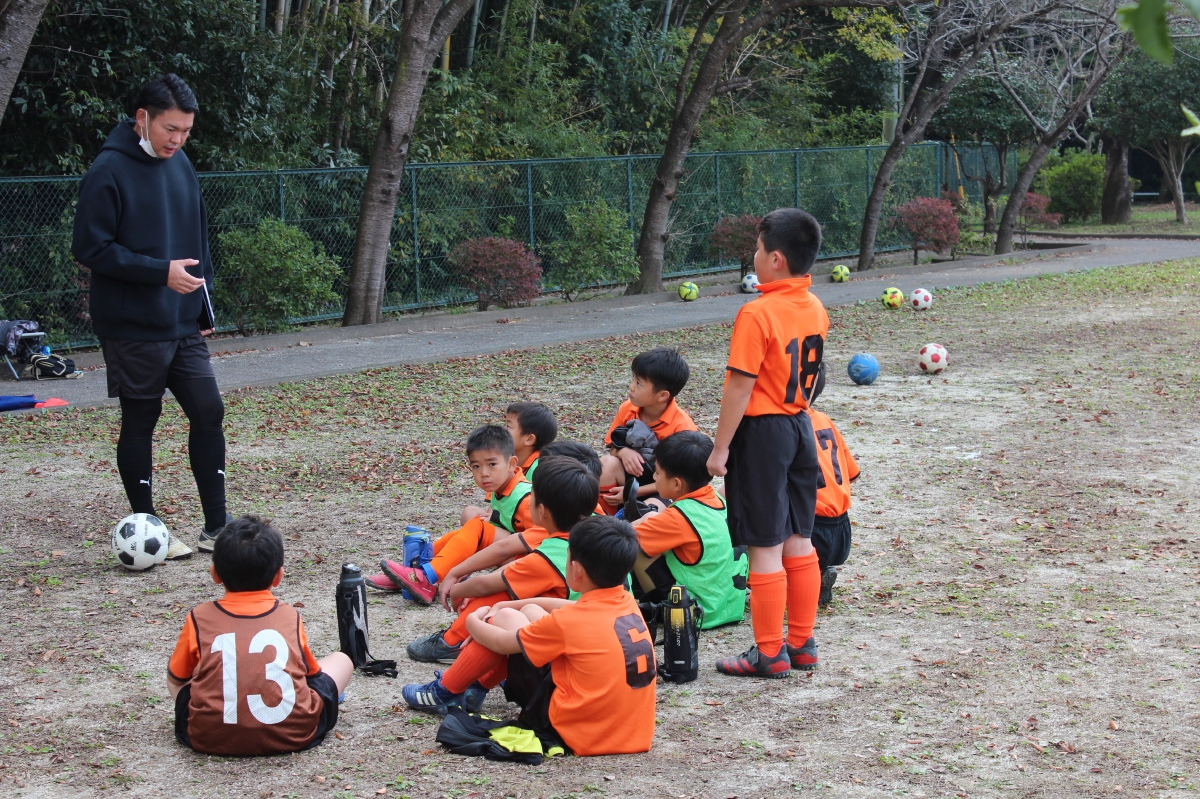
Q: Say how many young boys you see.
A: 10